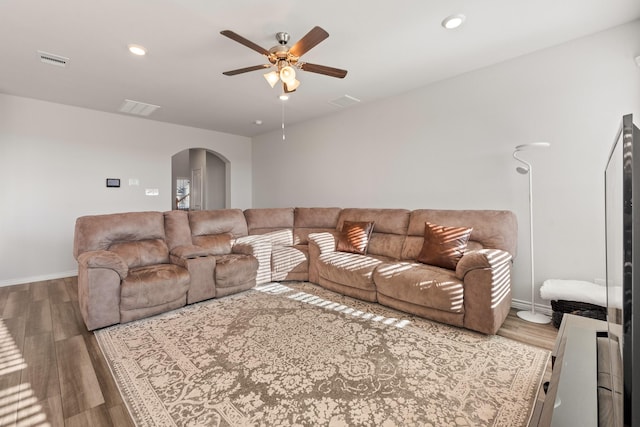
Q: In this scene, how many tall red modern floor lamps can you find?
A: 0